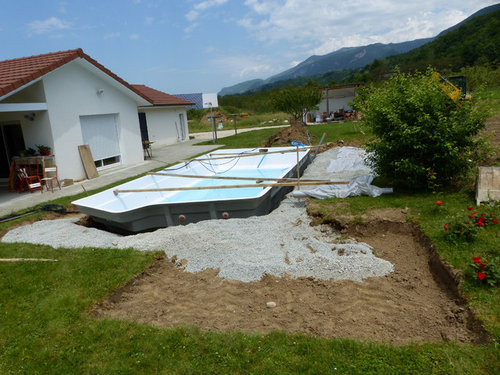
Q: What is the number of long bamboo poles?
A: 4